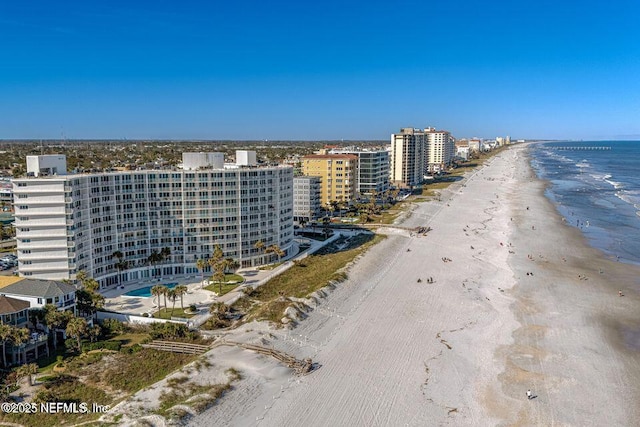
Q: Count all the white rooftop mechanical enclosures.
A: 3